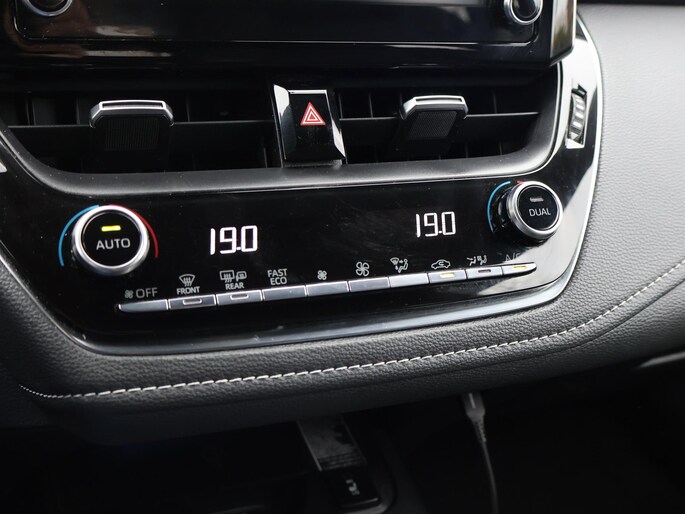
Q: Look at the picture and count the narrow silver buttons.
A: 10